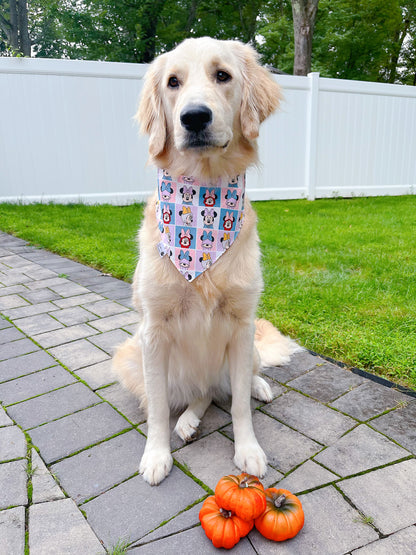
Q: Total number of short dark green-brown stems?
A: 3